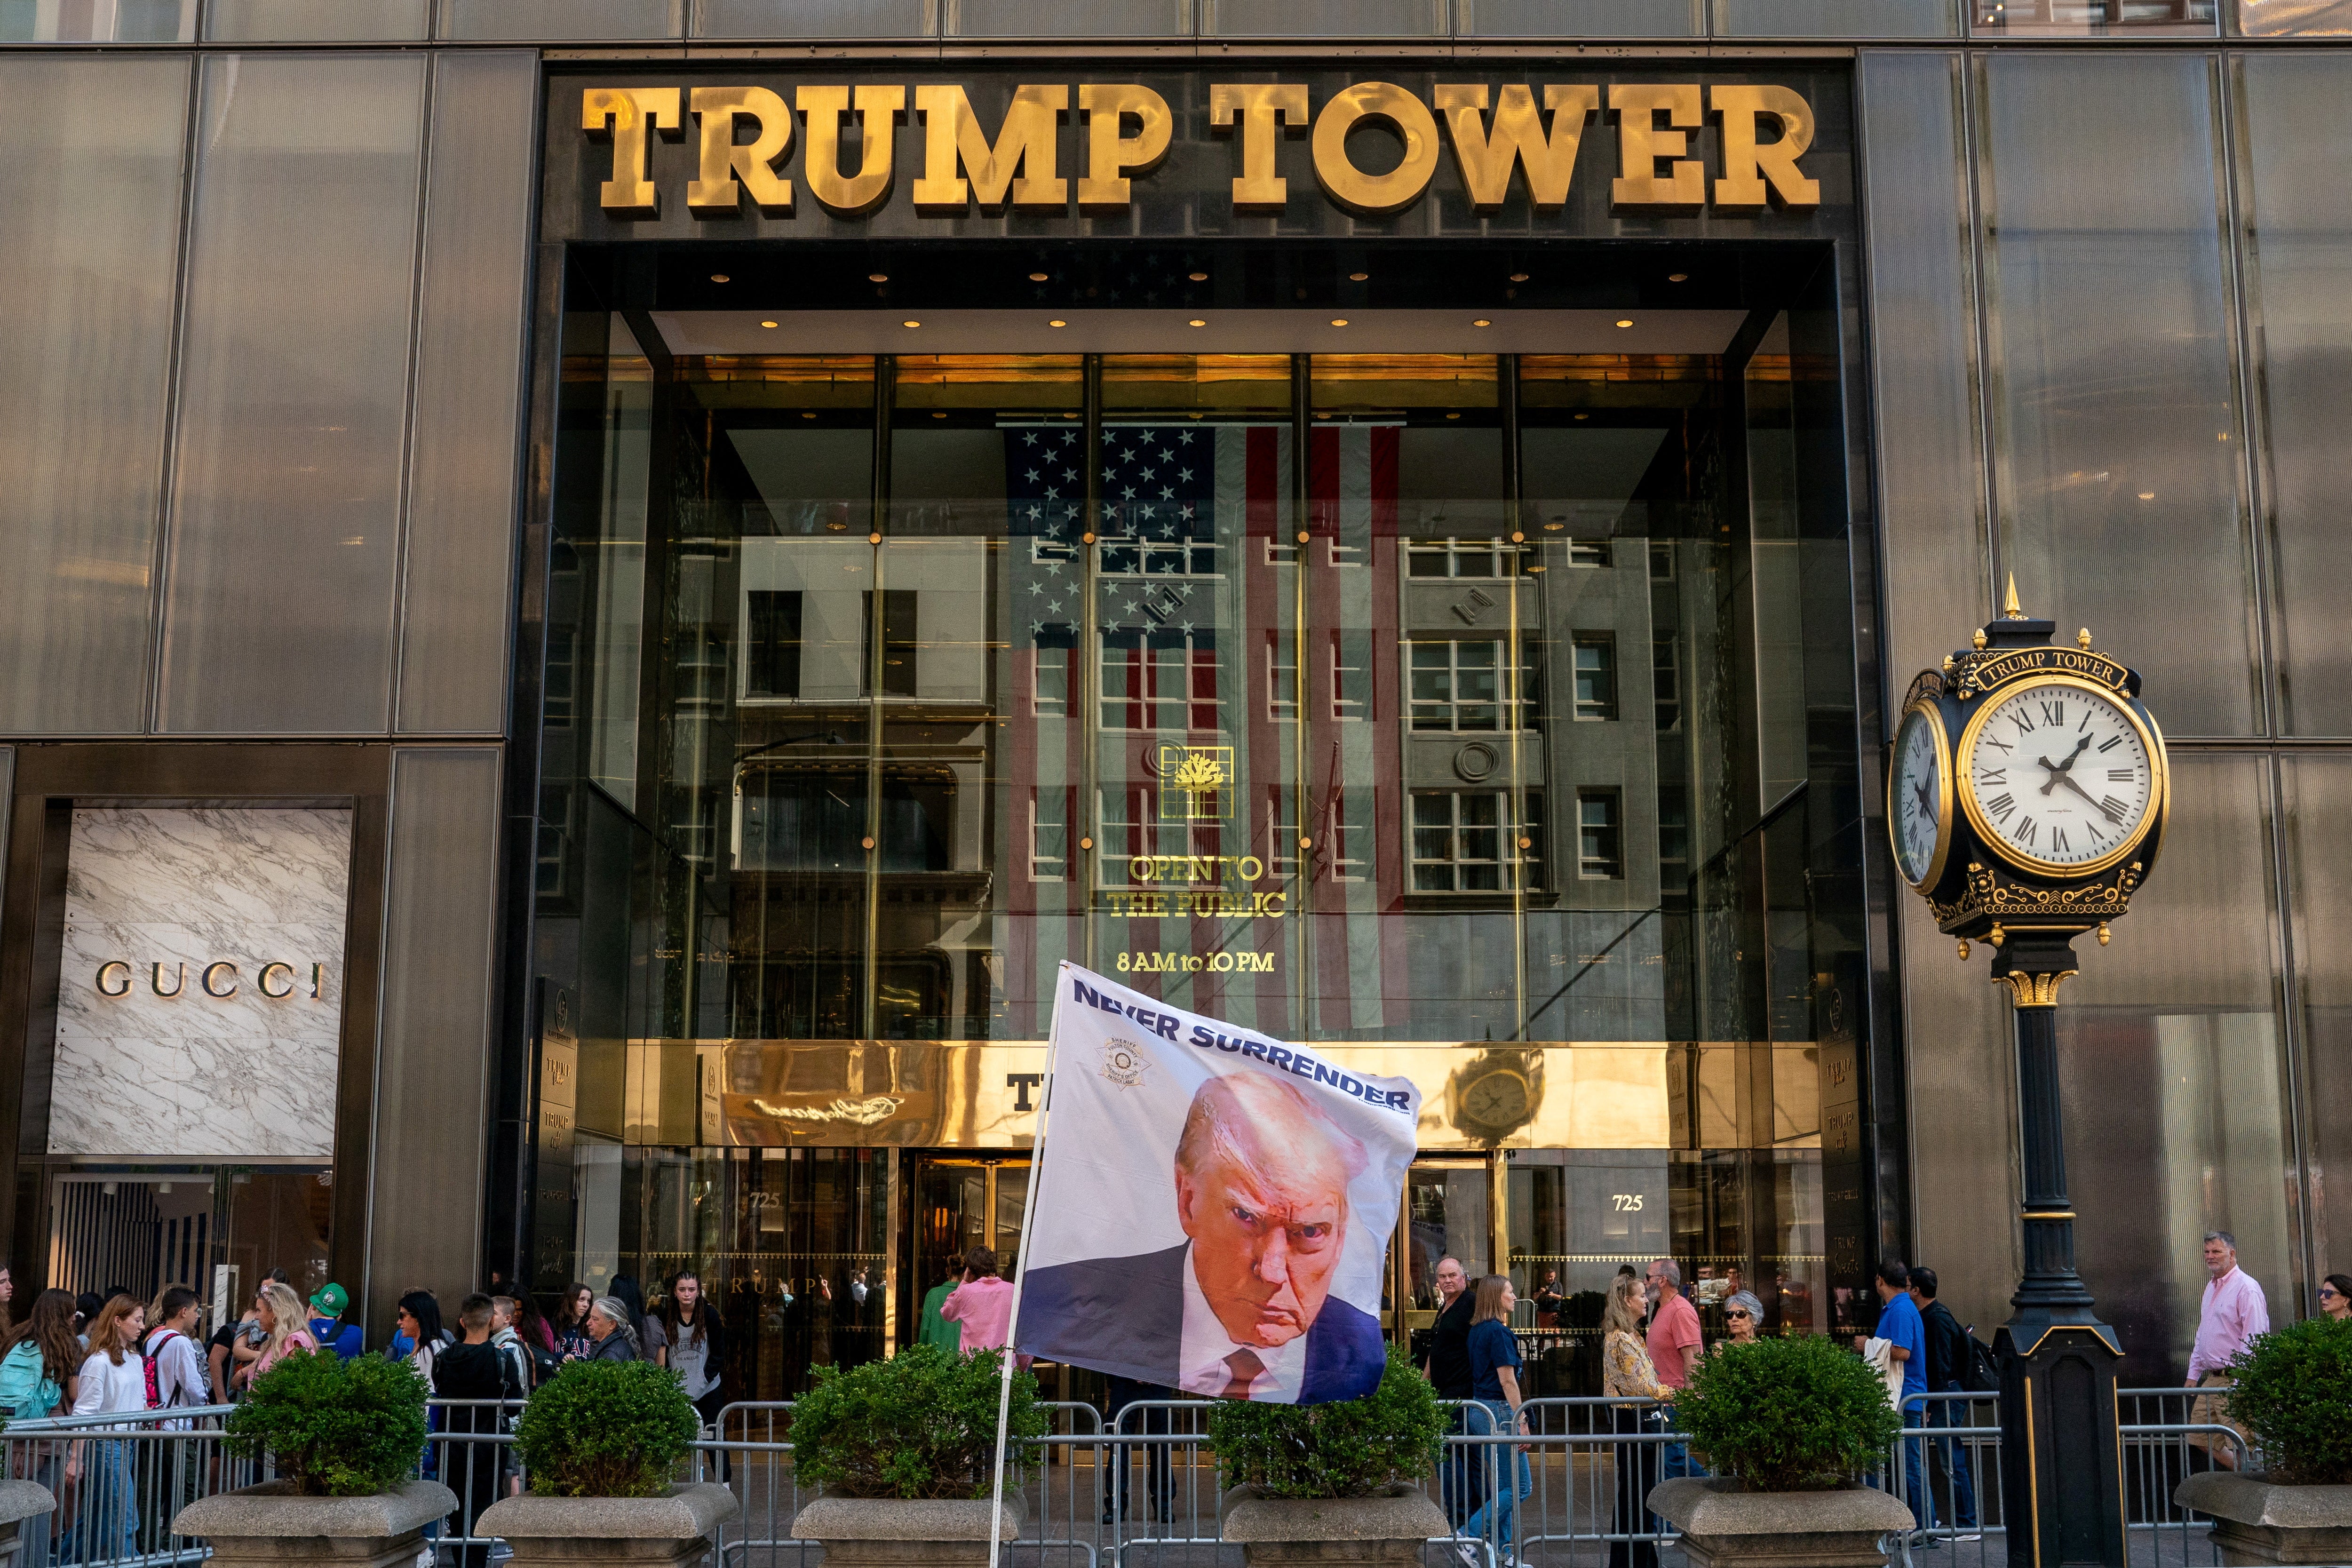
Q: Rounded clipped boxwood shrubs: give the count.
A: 6